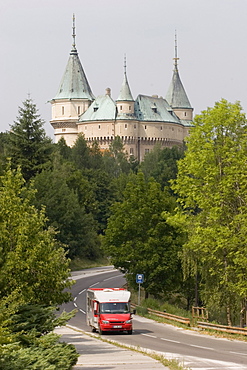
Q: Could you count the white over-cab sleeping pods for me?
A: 1